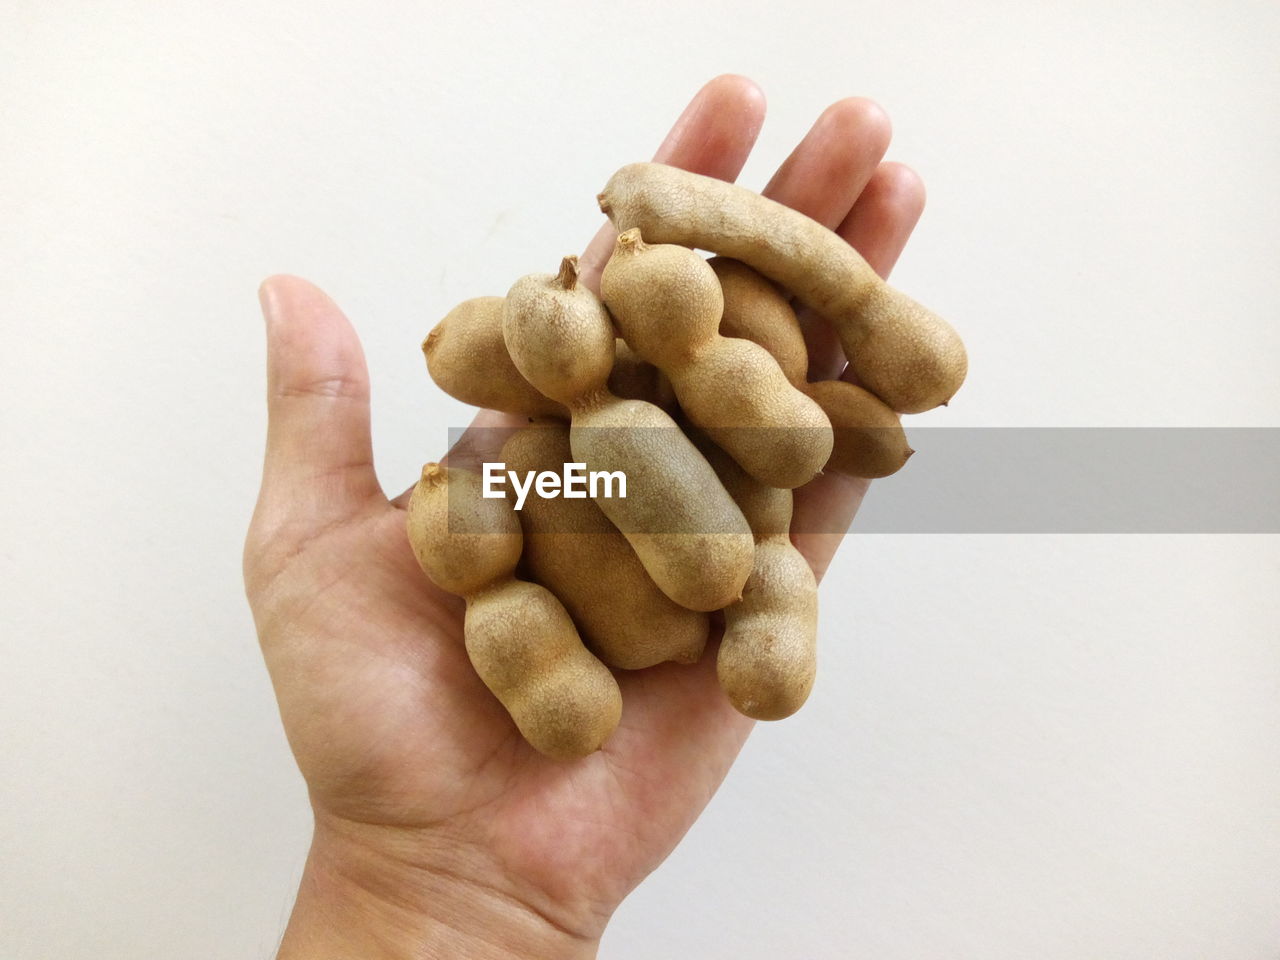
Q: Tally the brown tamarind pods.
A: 8